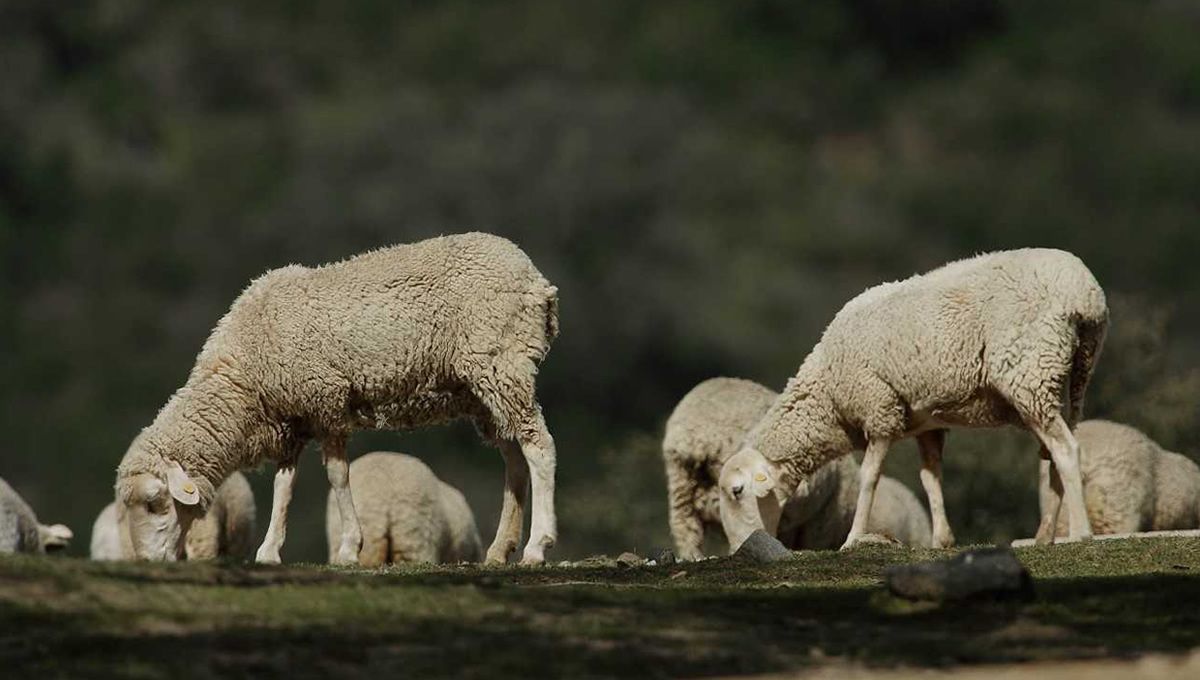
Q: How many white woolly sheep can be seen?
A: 8